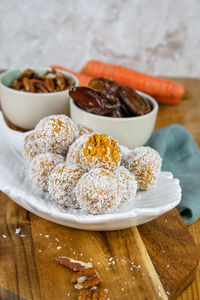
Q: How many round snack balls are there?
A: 9